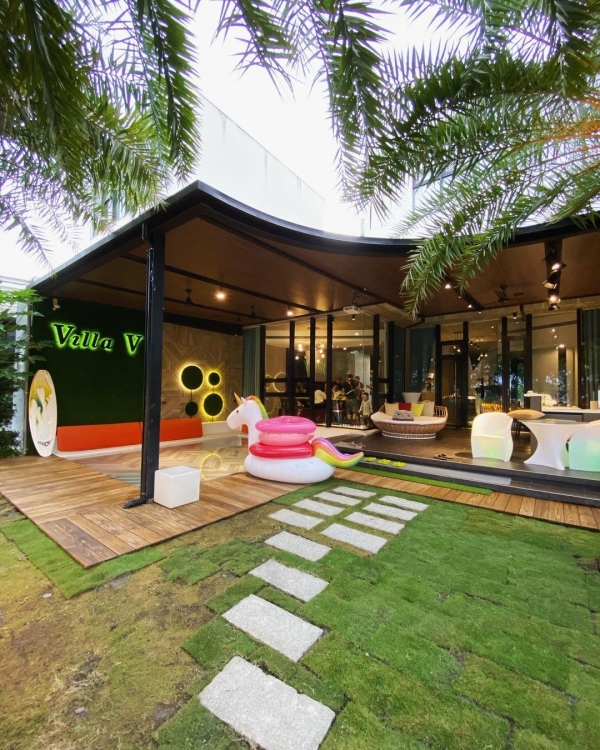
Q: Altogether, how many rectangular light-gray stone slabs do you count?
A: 12